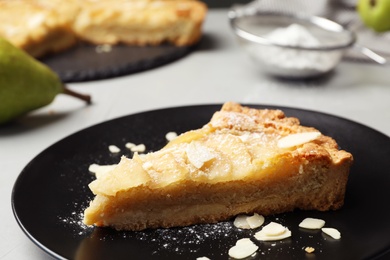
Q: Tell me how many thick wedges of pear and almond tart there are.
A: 1